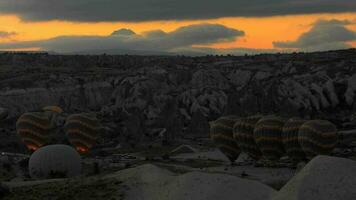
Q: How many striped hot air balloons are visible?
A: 7